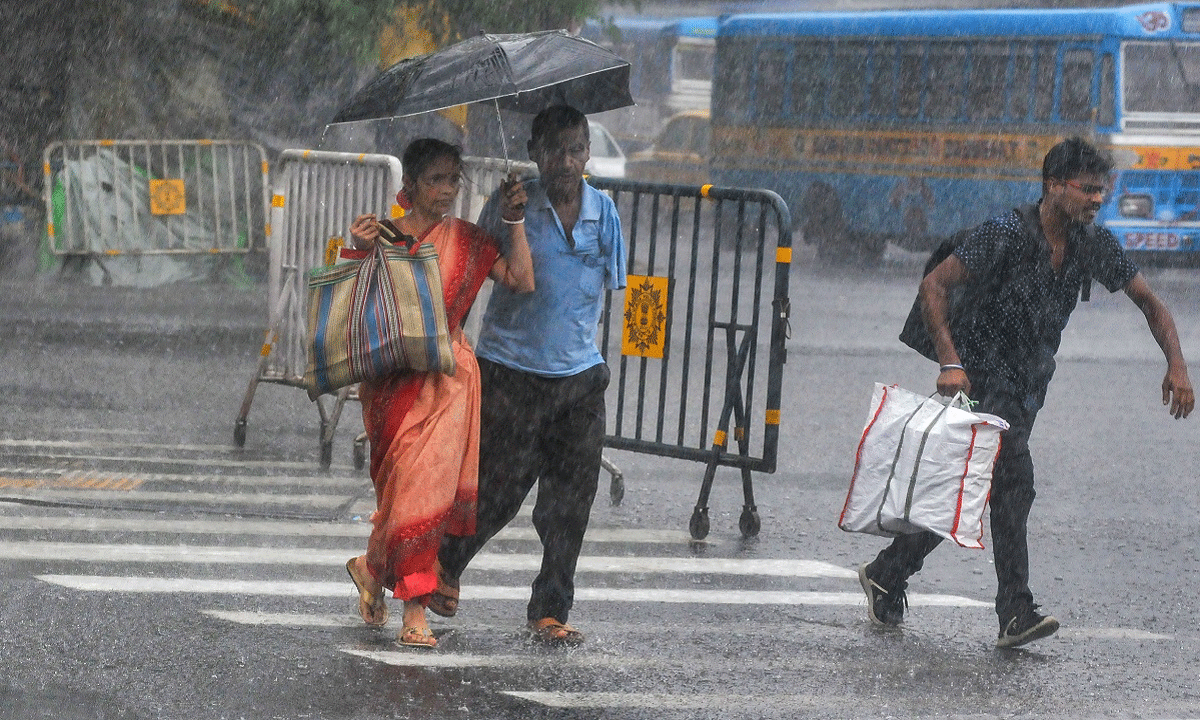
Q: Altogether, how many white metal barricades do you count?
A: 3